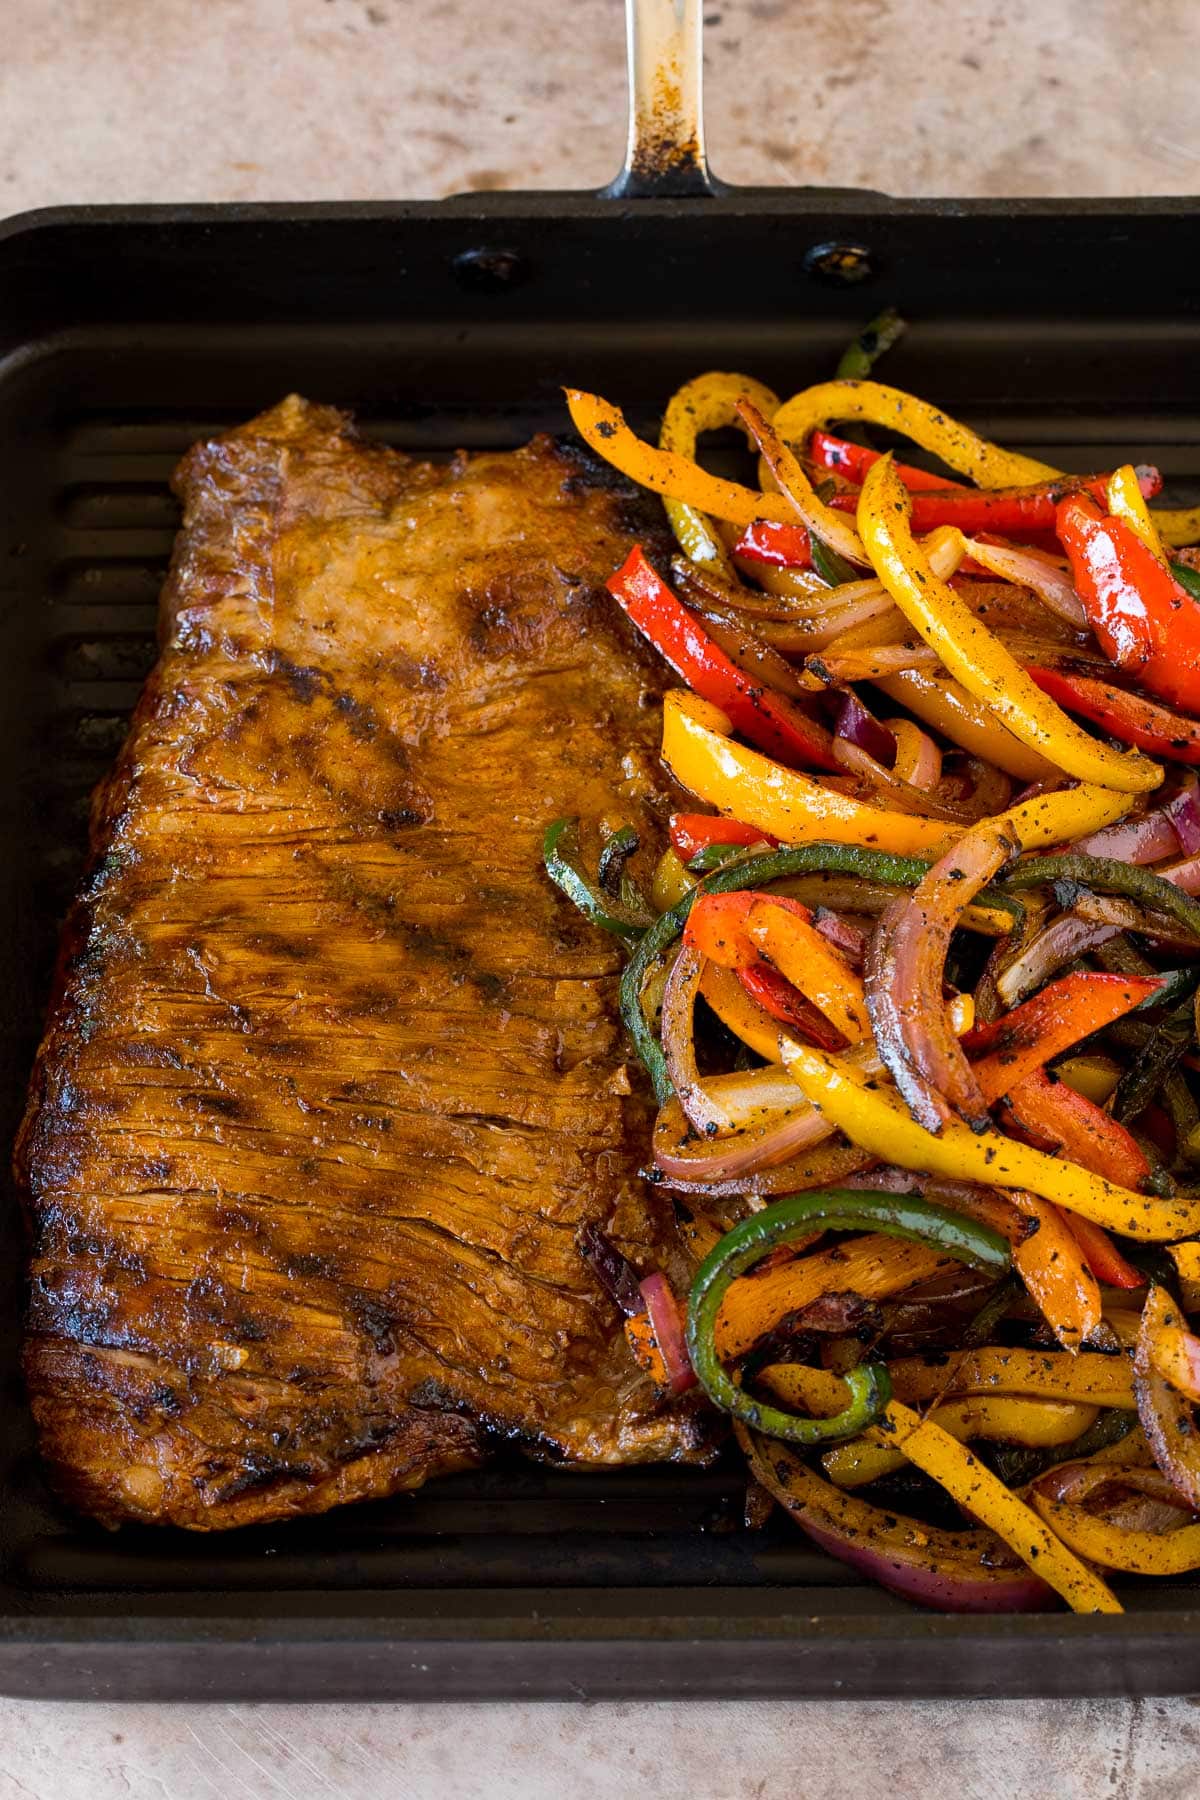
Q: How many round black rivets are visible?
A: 2